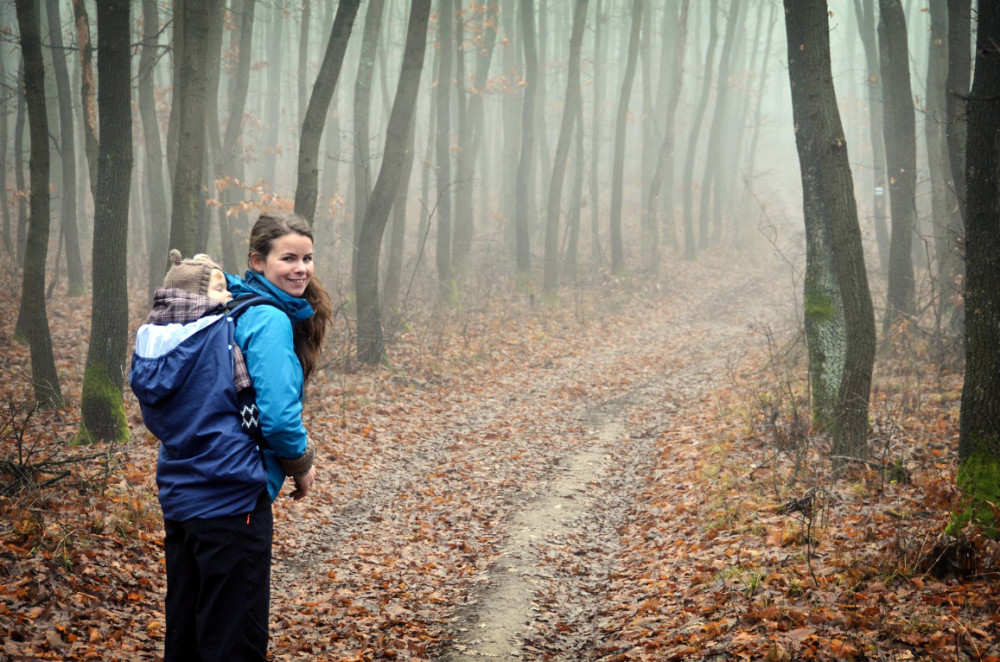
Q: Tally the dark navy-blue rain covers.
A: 1